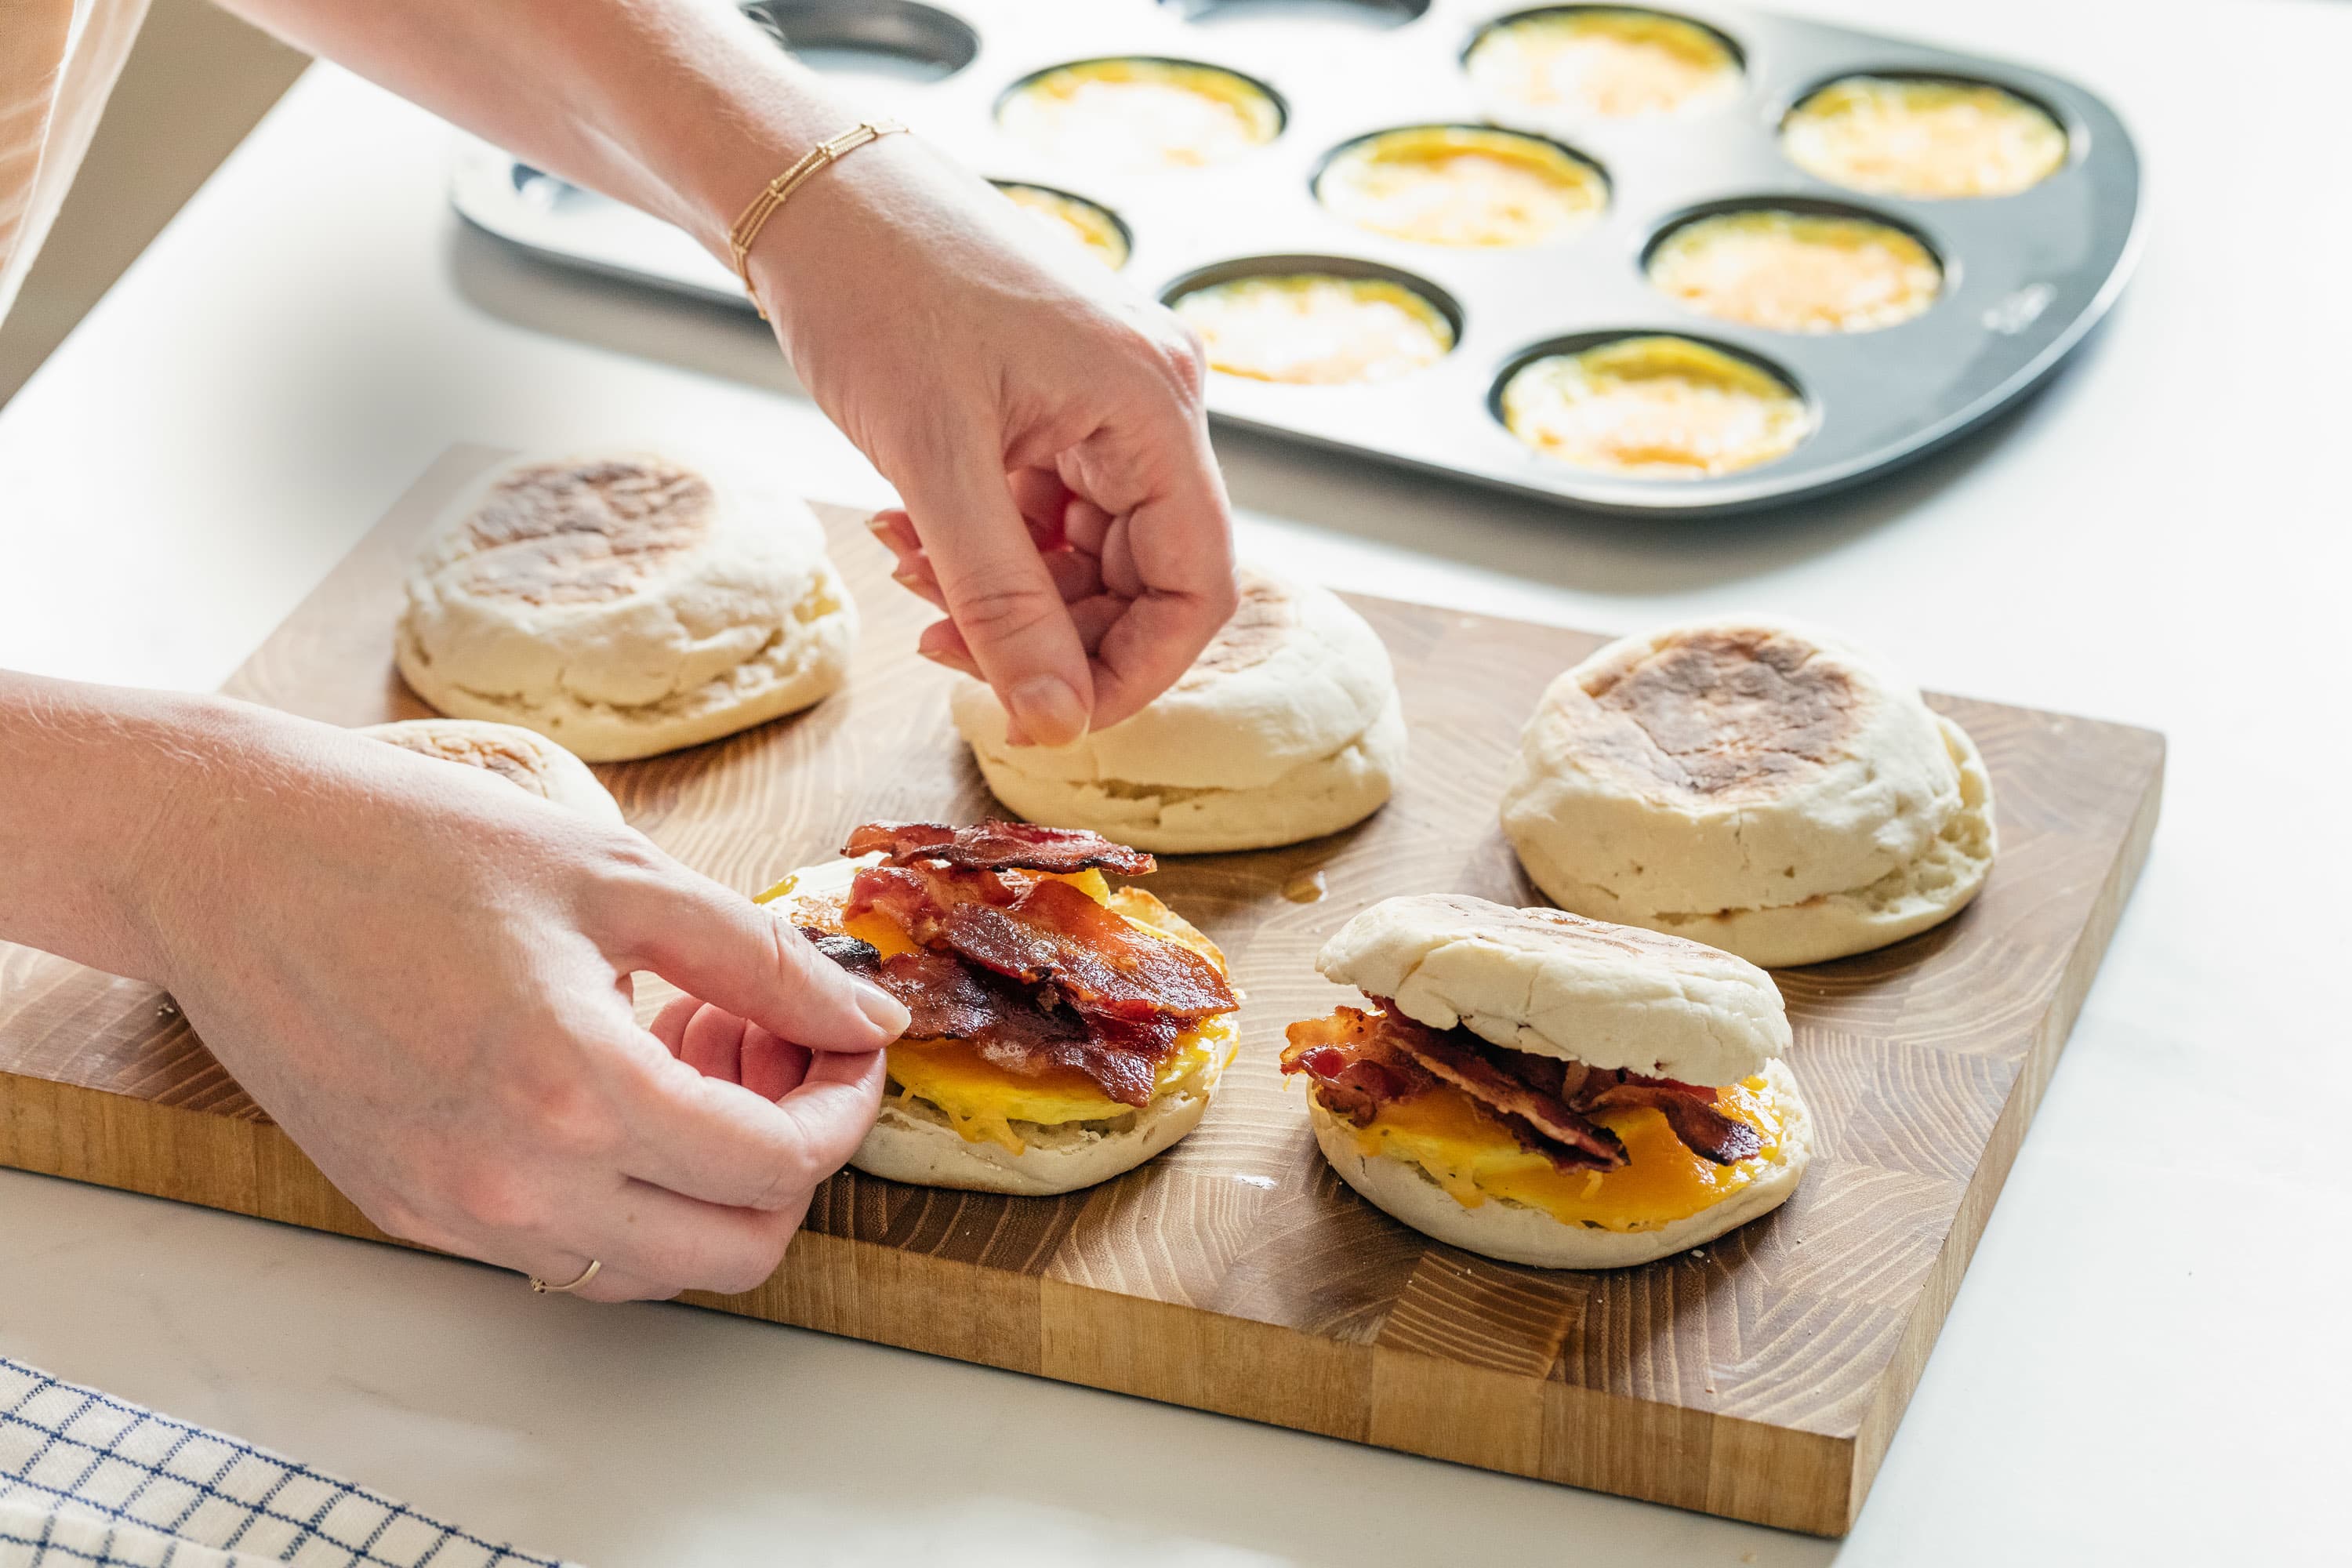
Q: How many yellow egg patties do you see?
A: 10